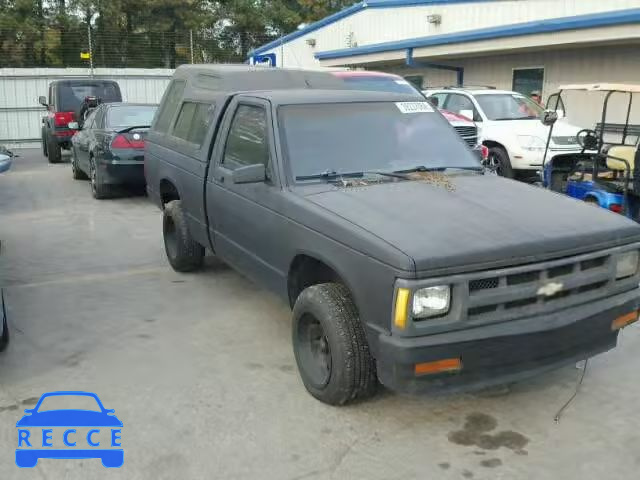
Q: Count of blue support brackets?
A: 1